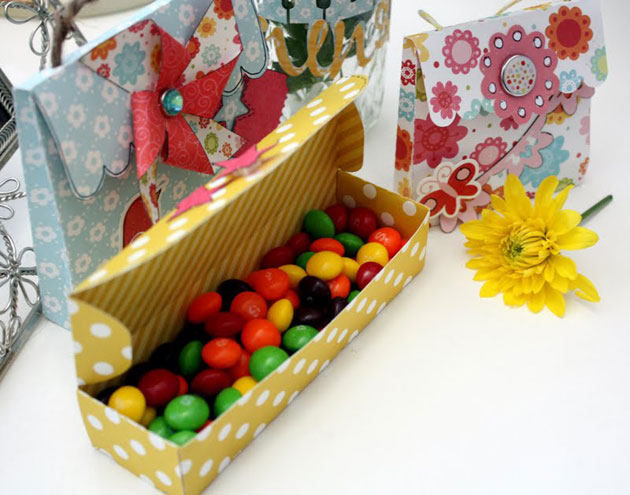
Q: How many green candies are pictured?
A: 11